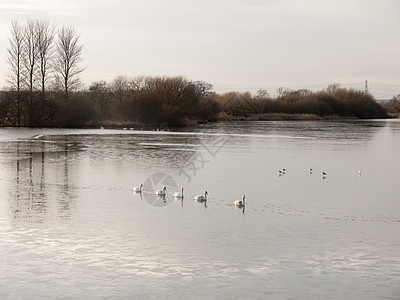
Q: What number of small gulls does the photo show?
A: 5